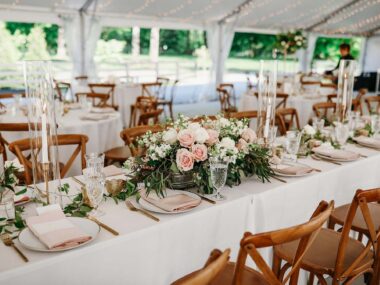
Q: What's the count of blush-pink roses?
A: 6